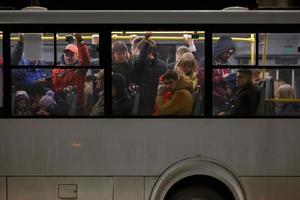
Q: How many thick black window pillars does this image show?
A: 3